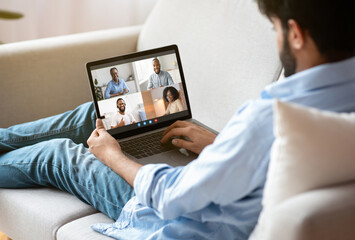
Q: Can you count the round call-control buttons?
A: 4